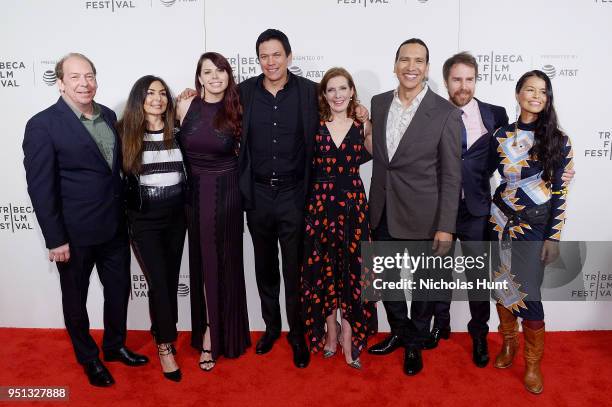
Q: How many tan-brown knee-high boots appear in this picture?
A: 2